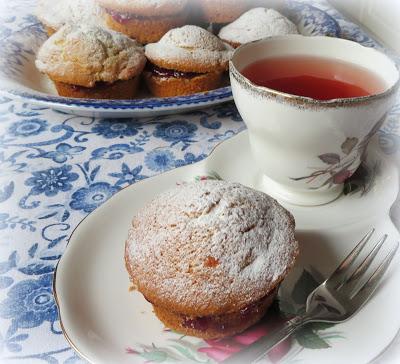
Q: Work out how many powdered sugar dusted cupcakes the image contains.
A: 7